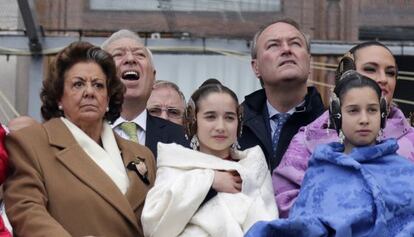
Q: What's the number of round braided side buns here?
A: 5